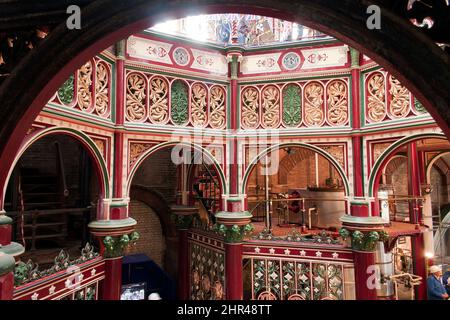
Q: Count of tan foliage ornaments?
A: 12